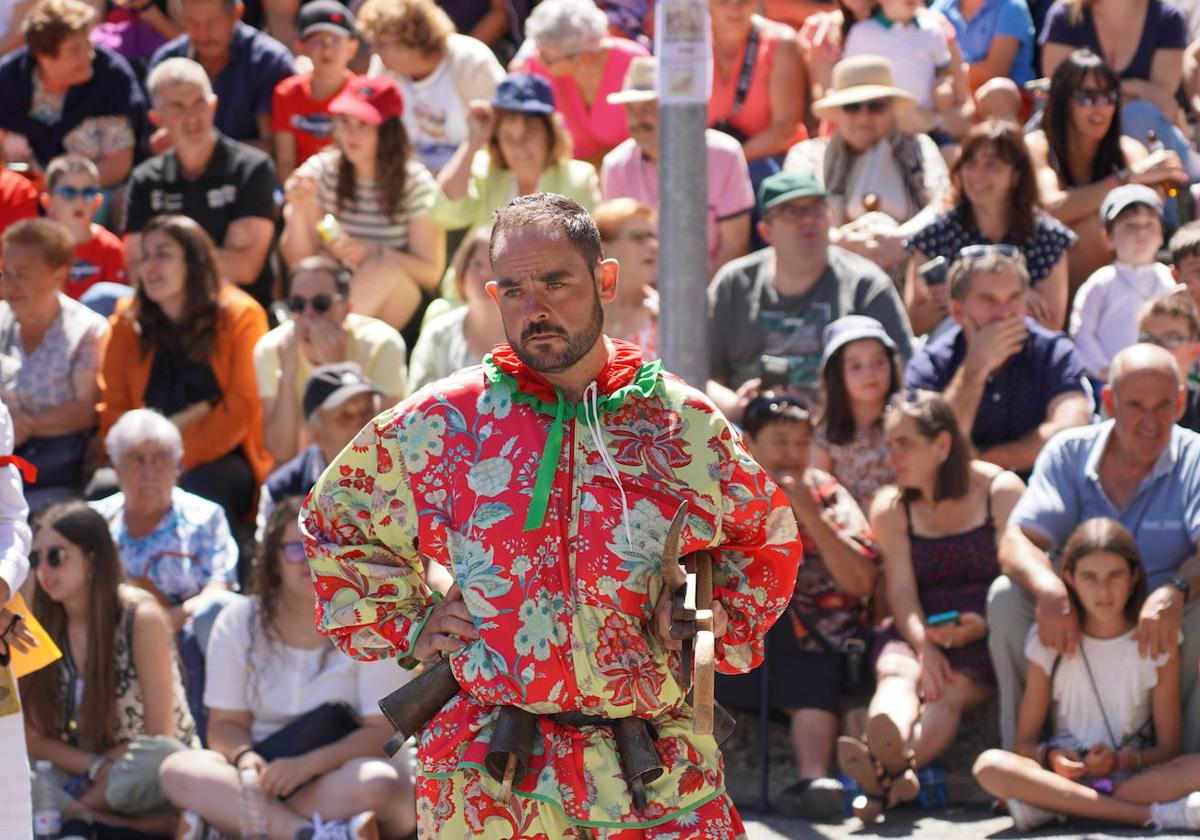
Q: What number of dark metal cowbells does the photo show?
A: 4